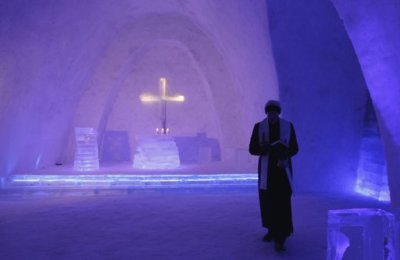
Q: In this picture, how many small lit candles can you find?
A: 3